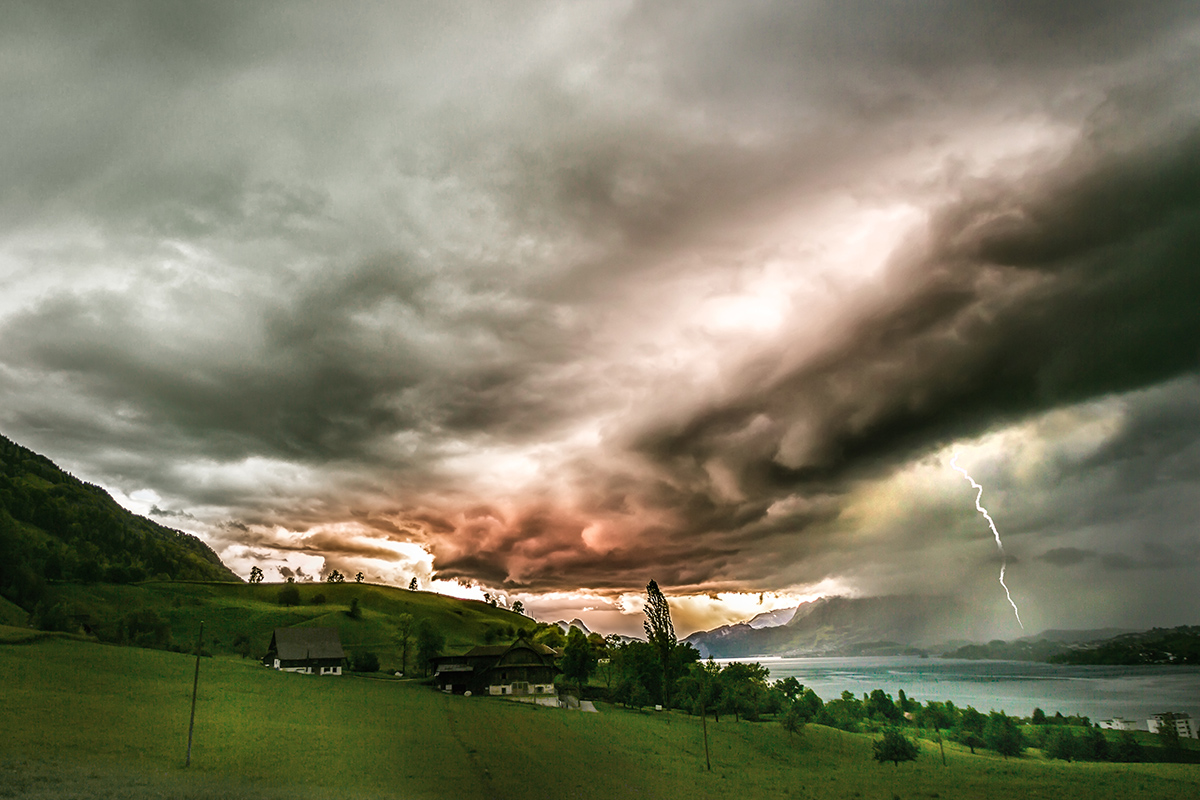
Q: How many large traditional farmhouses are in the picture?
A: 2